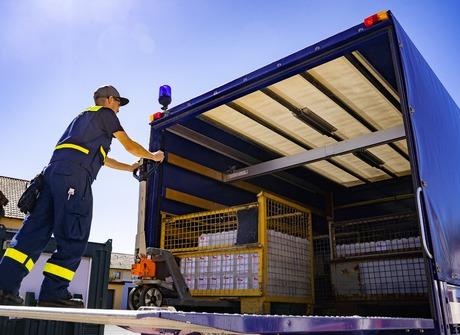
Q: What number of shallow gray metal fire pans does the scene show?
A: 0